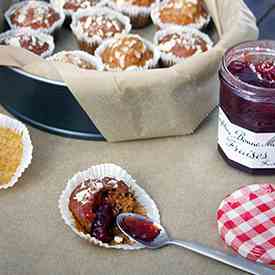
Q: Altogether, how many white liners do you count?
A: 11